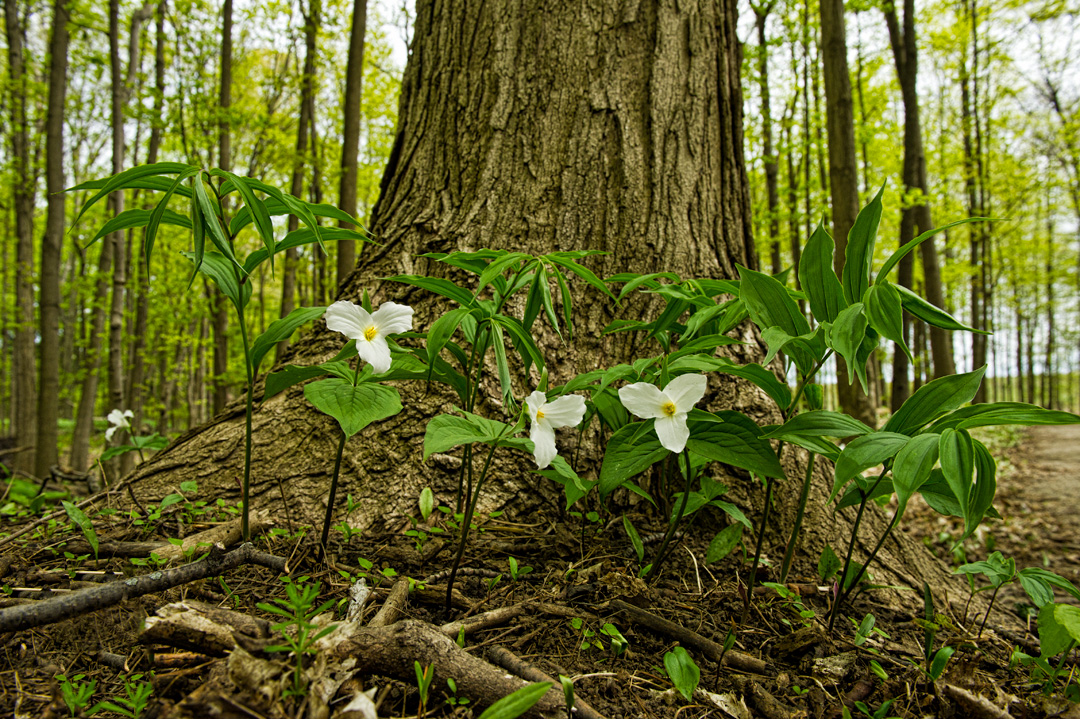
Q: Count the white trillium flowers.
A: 4